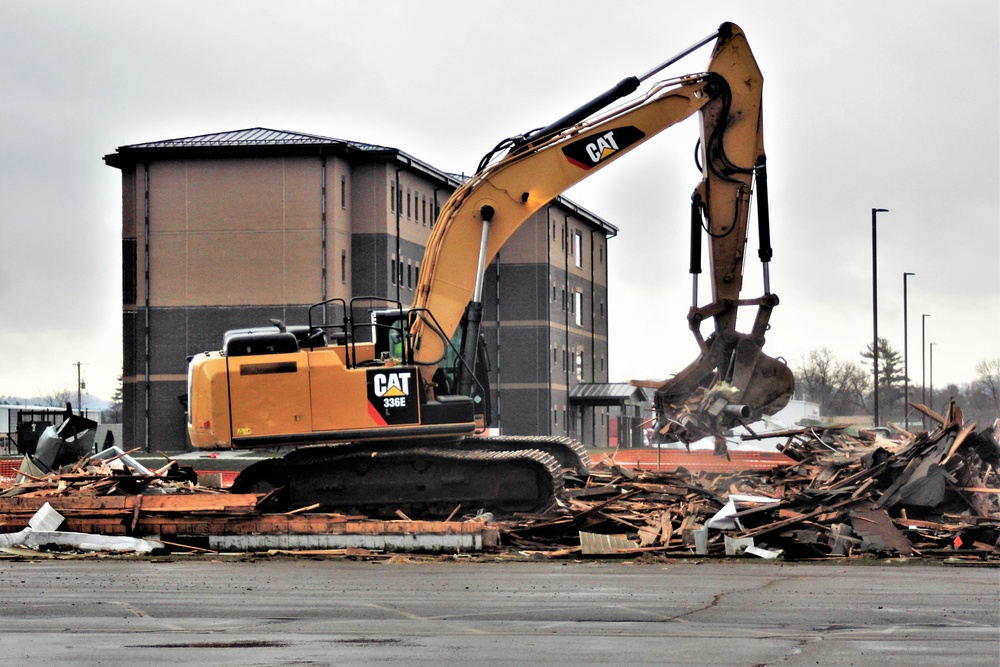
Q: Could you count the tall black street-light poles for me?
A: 4